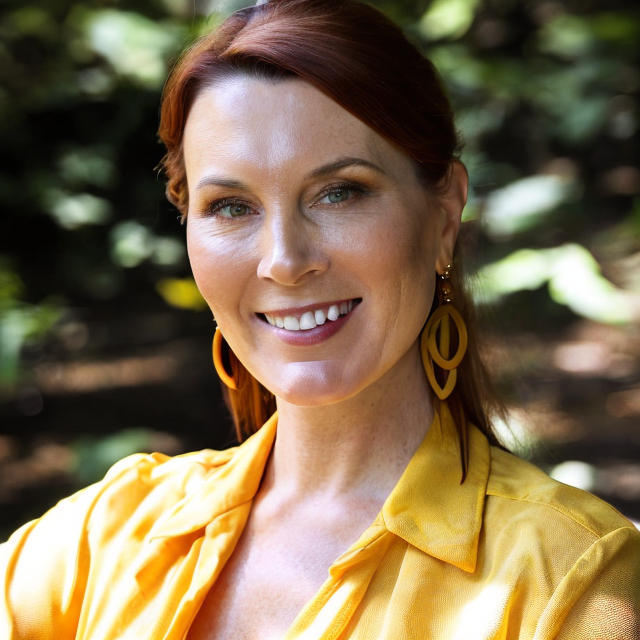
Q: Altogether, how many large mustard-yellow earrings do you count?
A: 2